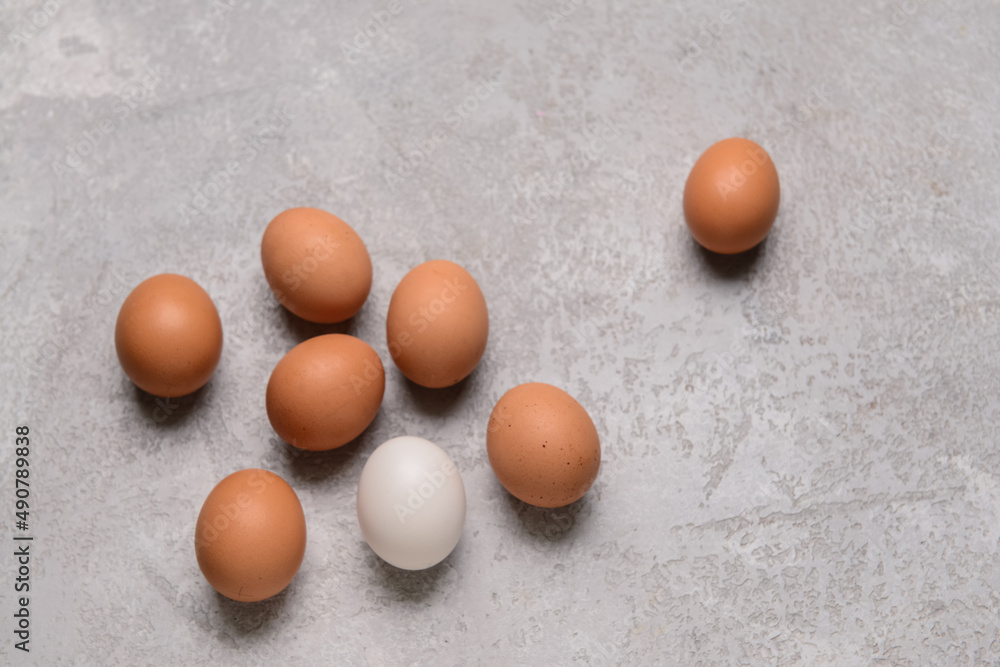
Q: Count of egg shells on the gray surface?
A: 8